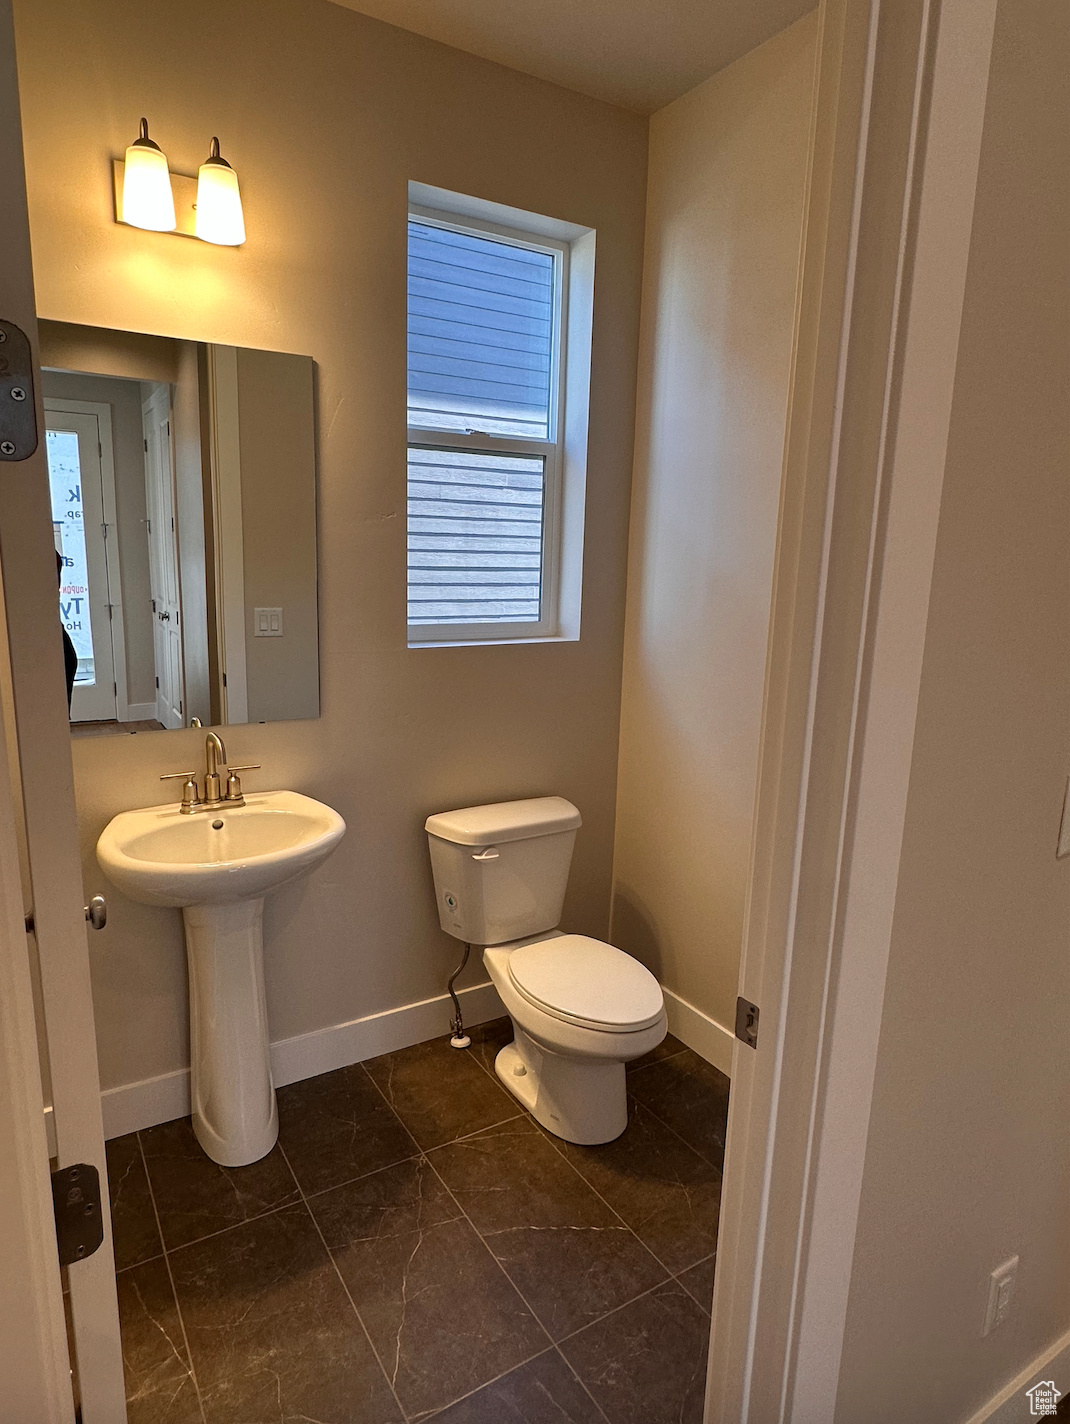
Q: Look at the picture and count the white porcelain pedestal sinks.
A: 1